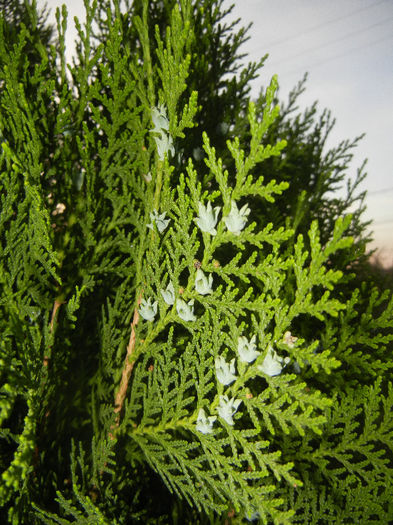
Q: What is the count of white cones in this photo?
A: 14